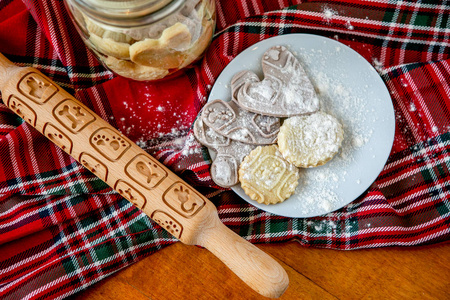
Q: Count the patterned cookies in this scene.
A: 5